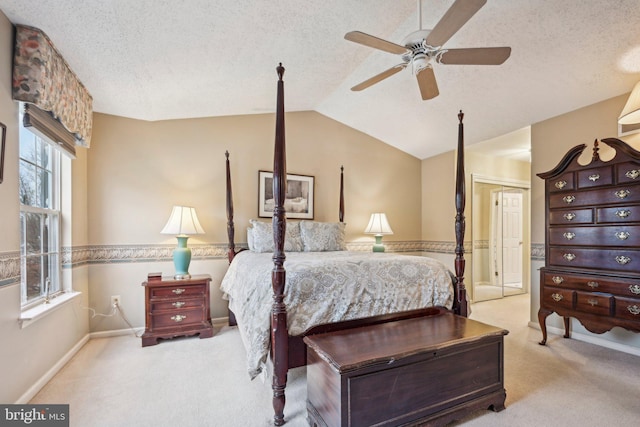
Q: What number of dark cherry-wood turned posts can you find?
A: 4